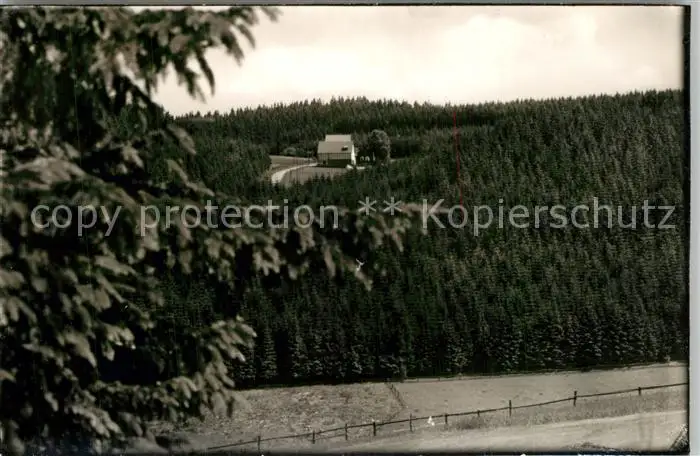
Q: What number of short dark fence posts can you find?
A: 10